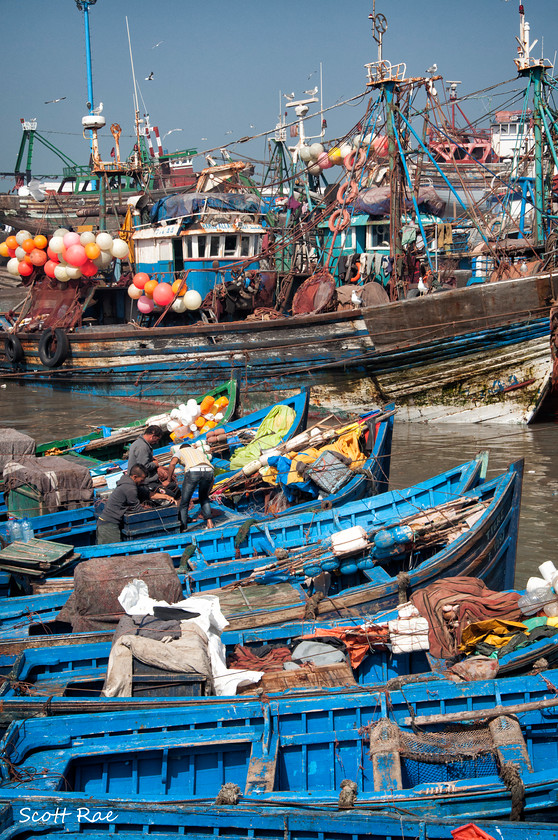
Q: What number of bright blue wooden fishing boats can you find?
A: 7